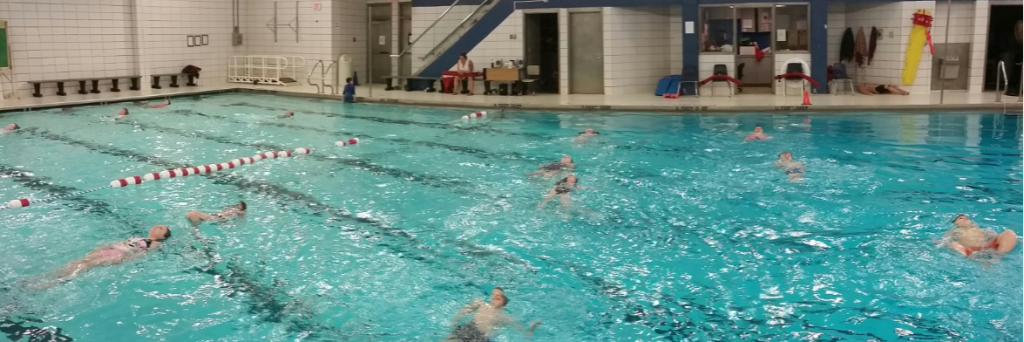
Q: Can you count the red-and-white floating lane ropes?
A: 1